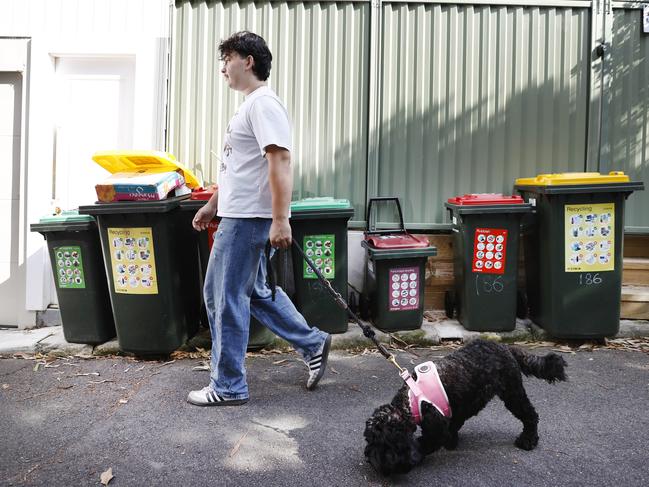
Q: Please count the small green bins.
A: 2